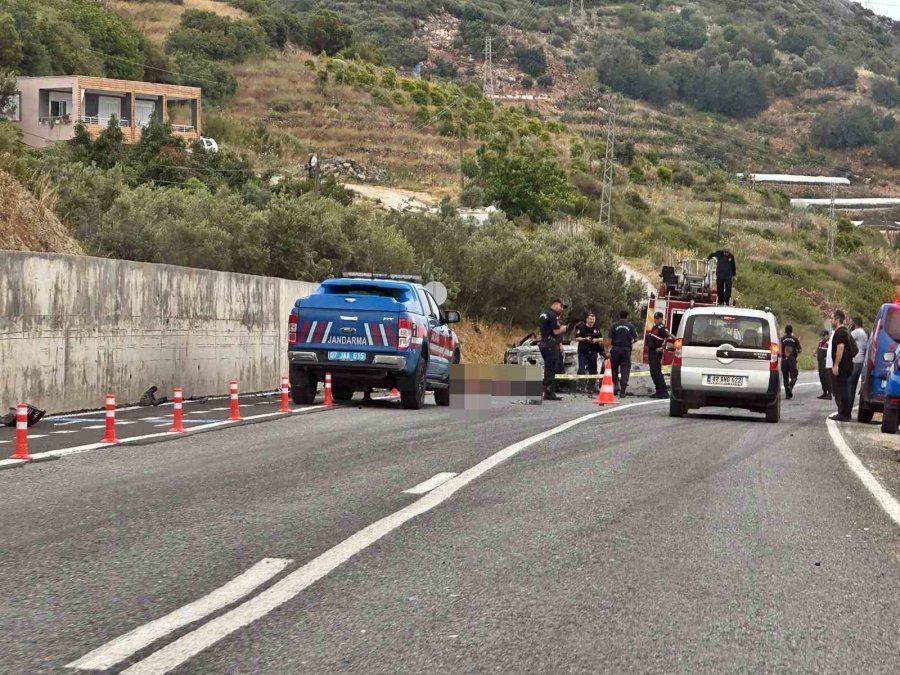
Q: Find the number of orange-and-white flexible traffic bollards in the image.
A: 6